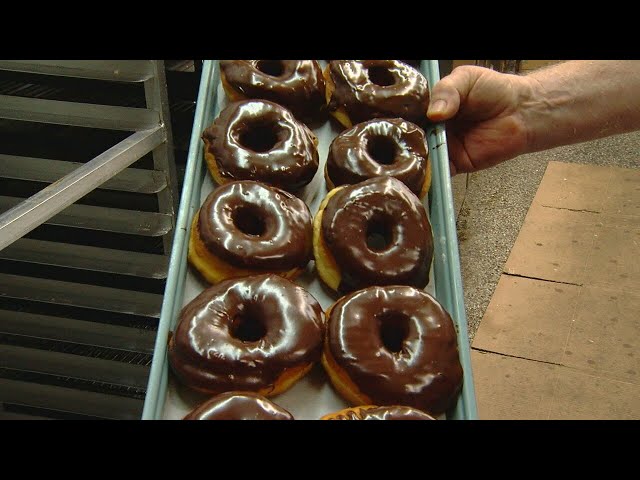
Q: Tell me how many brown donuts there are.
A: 10